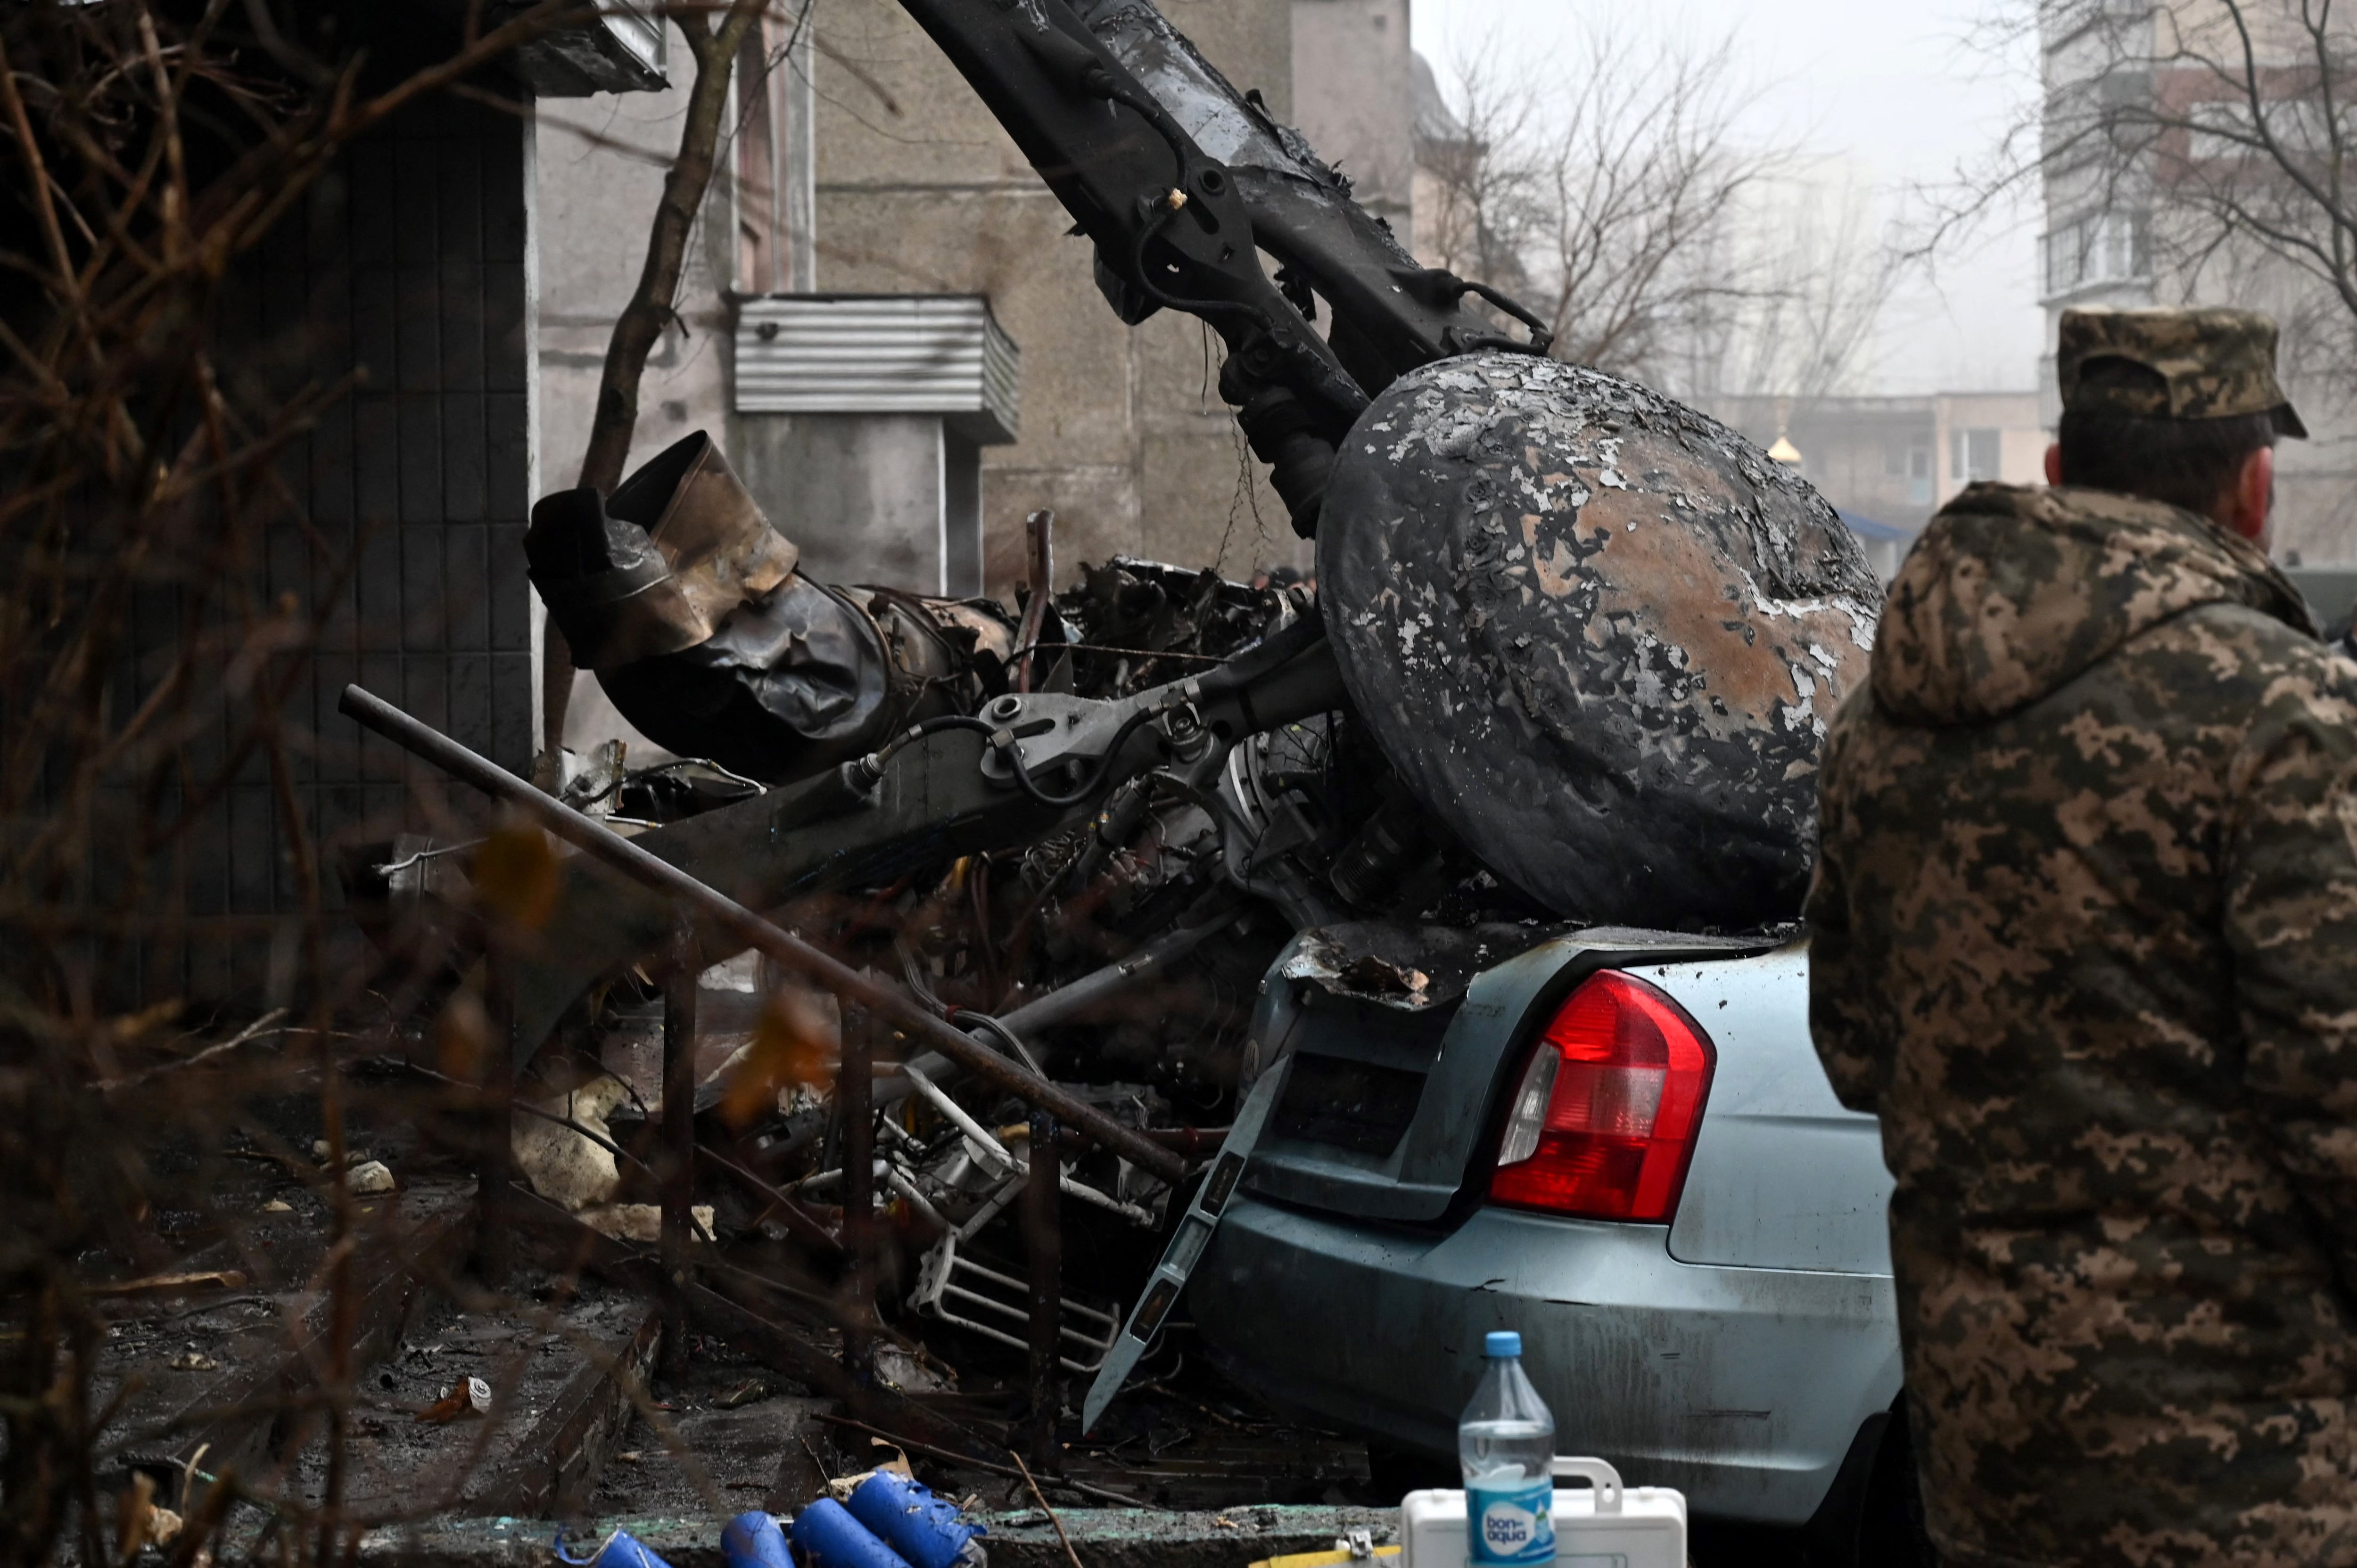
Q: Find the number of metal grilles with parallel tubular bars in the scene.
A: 1